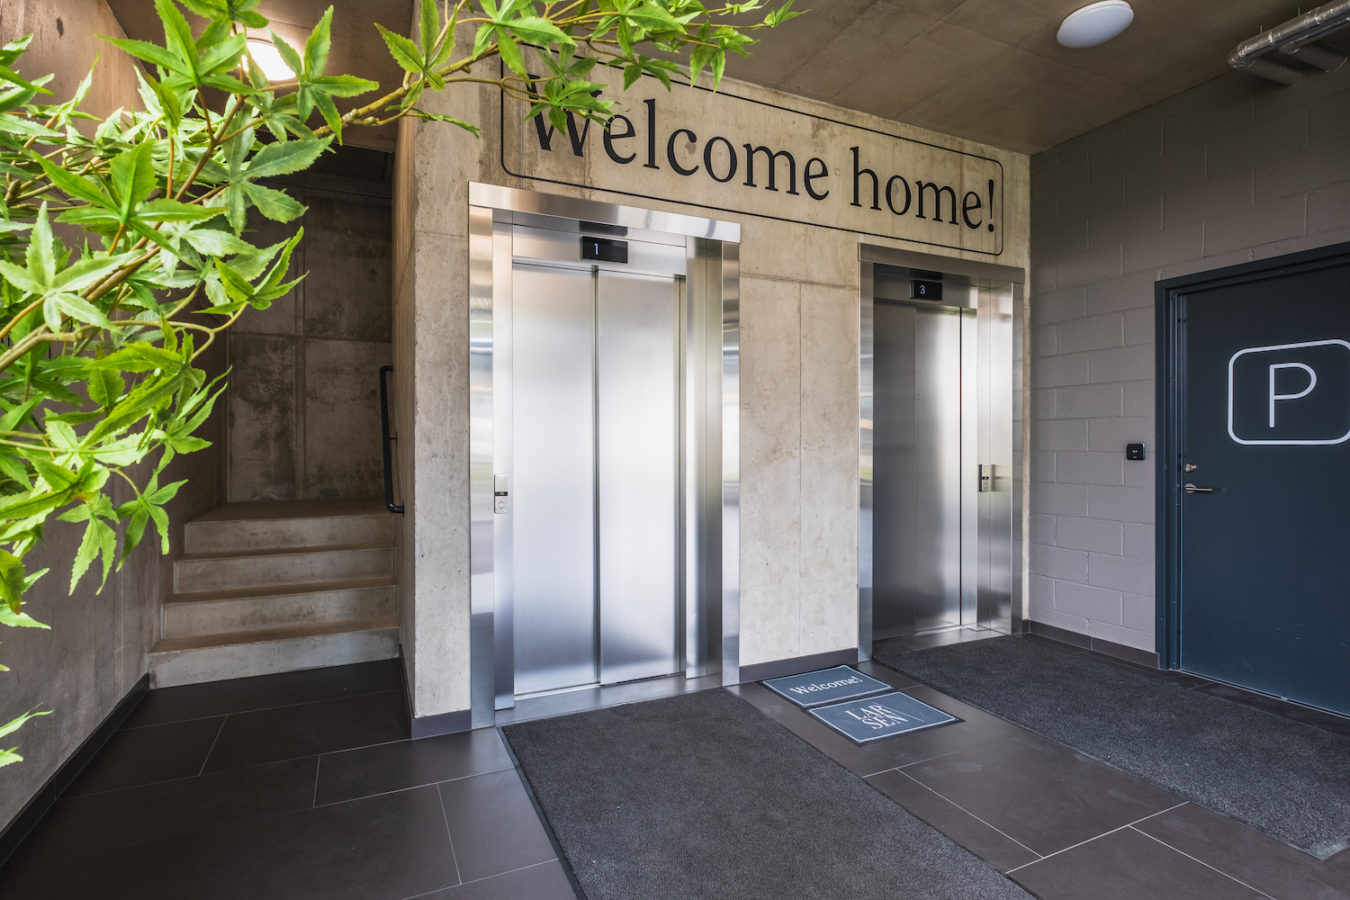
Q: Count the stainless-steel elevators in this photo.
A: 2